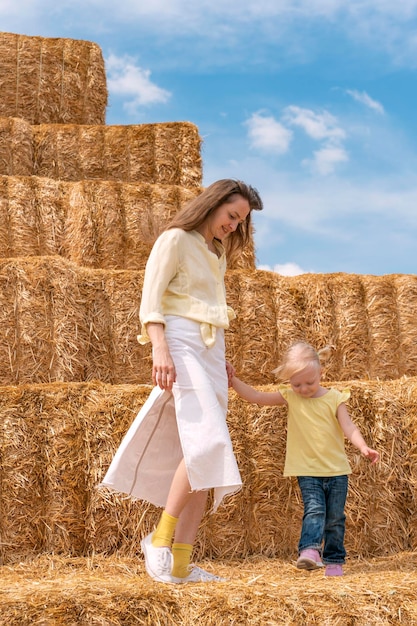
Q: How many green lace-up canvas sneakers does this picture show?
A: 0